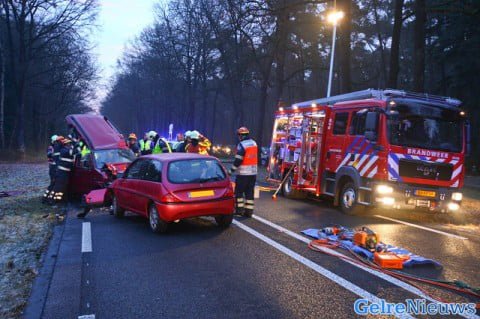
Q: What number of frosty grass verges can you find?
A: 1